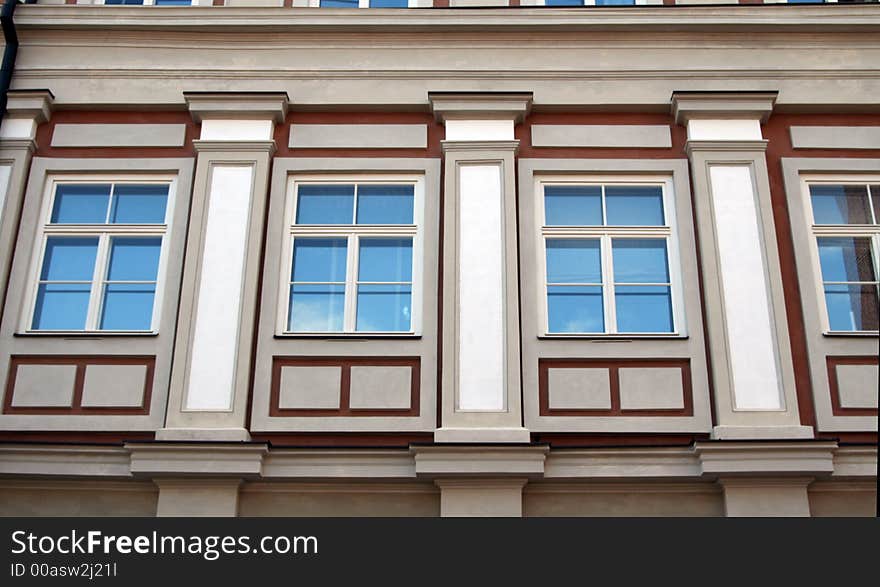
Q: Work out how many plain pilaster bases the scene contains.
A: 3